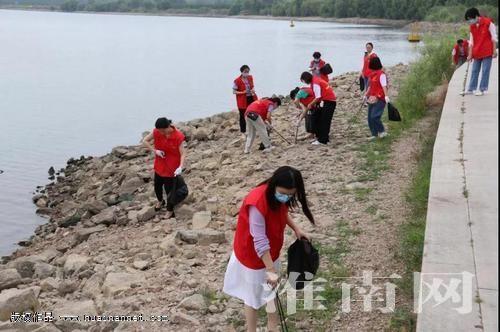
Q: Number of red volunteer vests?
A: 11